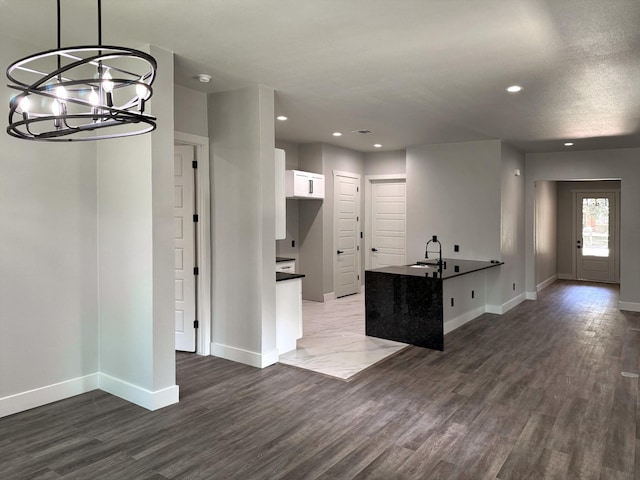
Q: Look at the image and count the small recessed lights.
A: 5